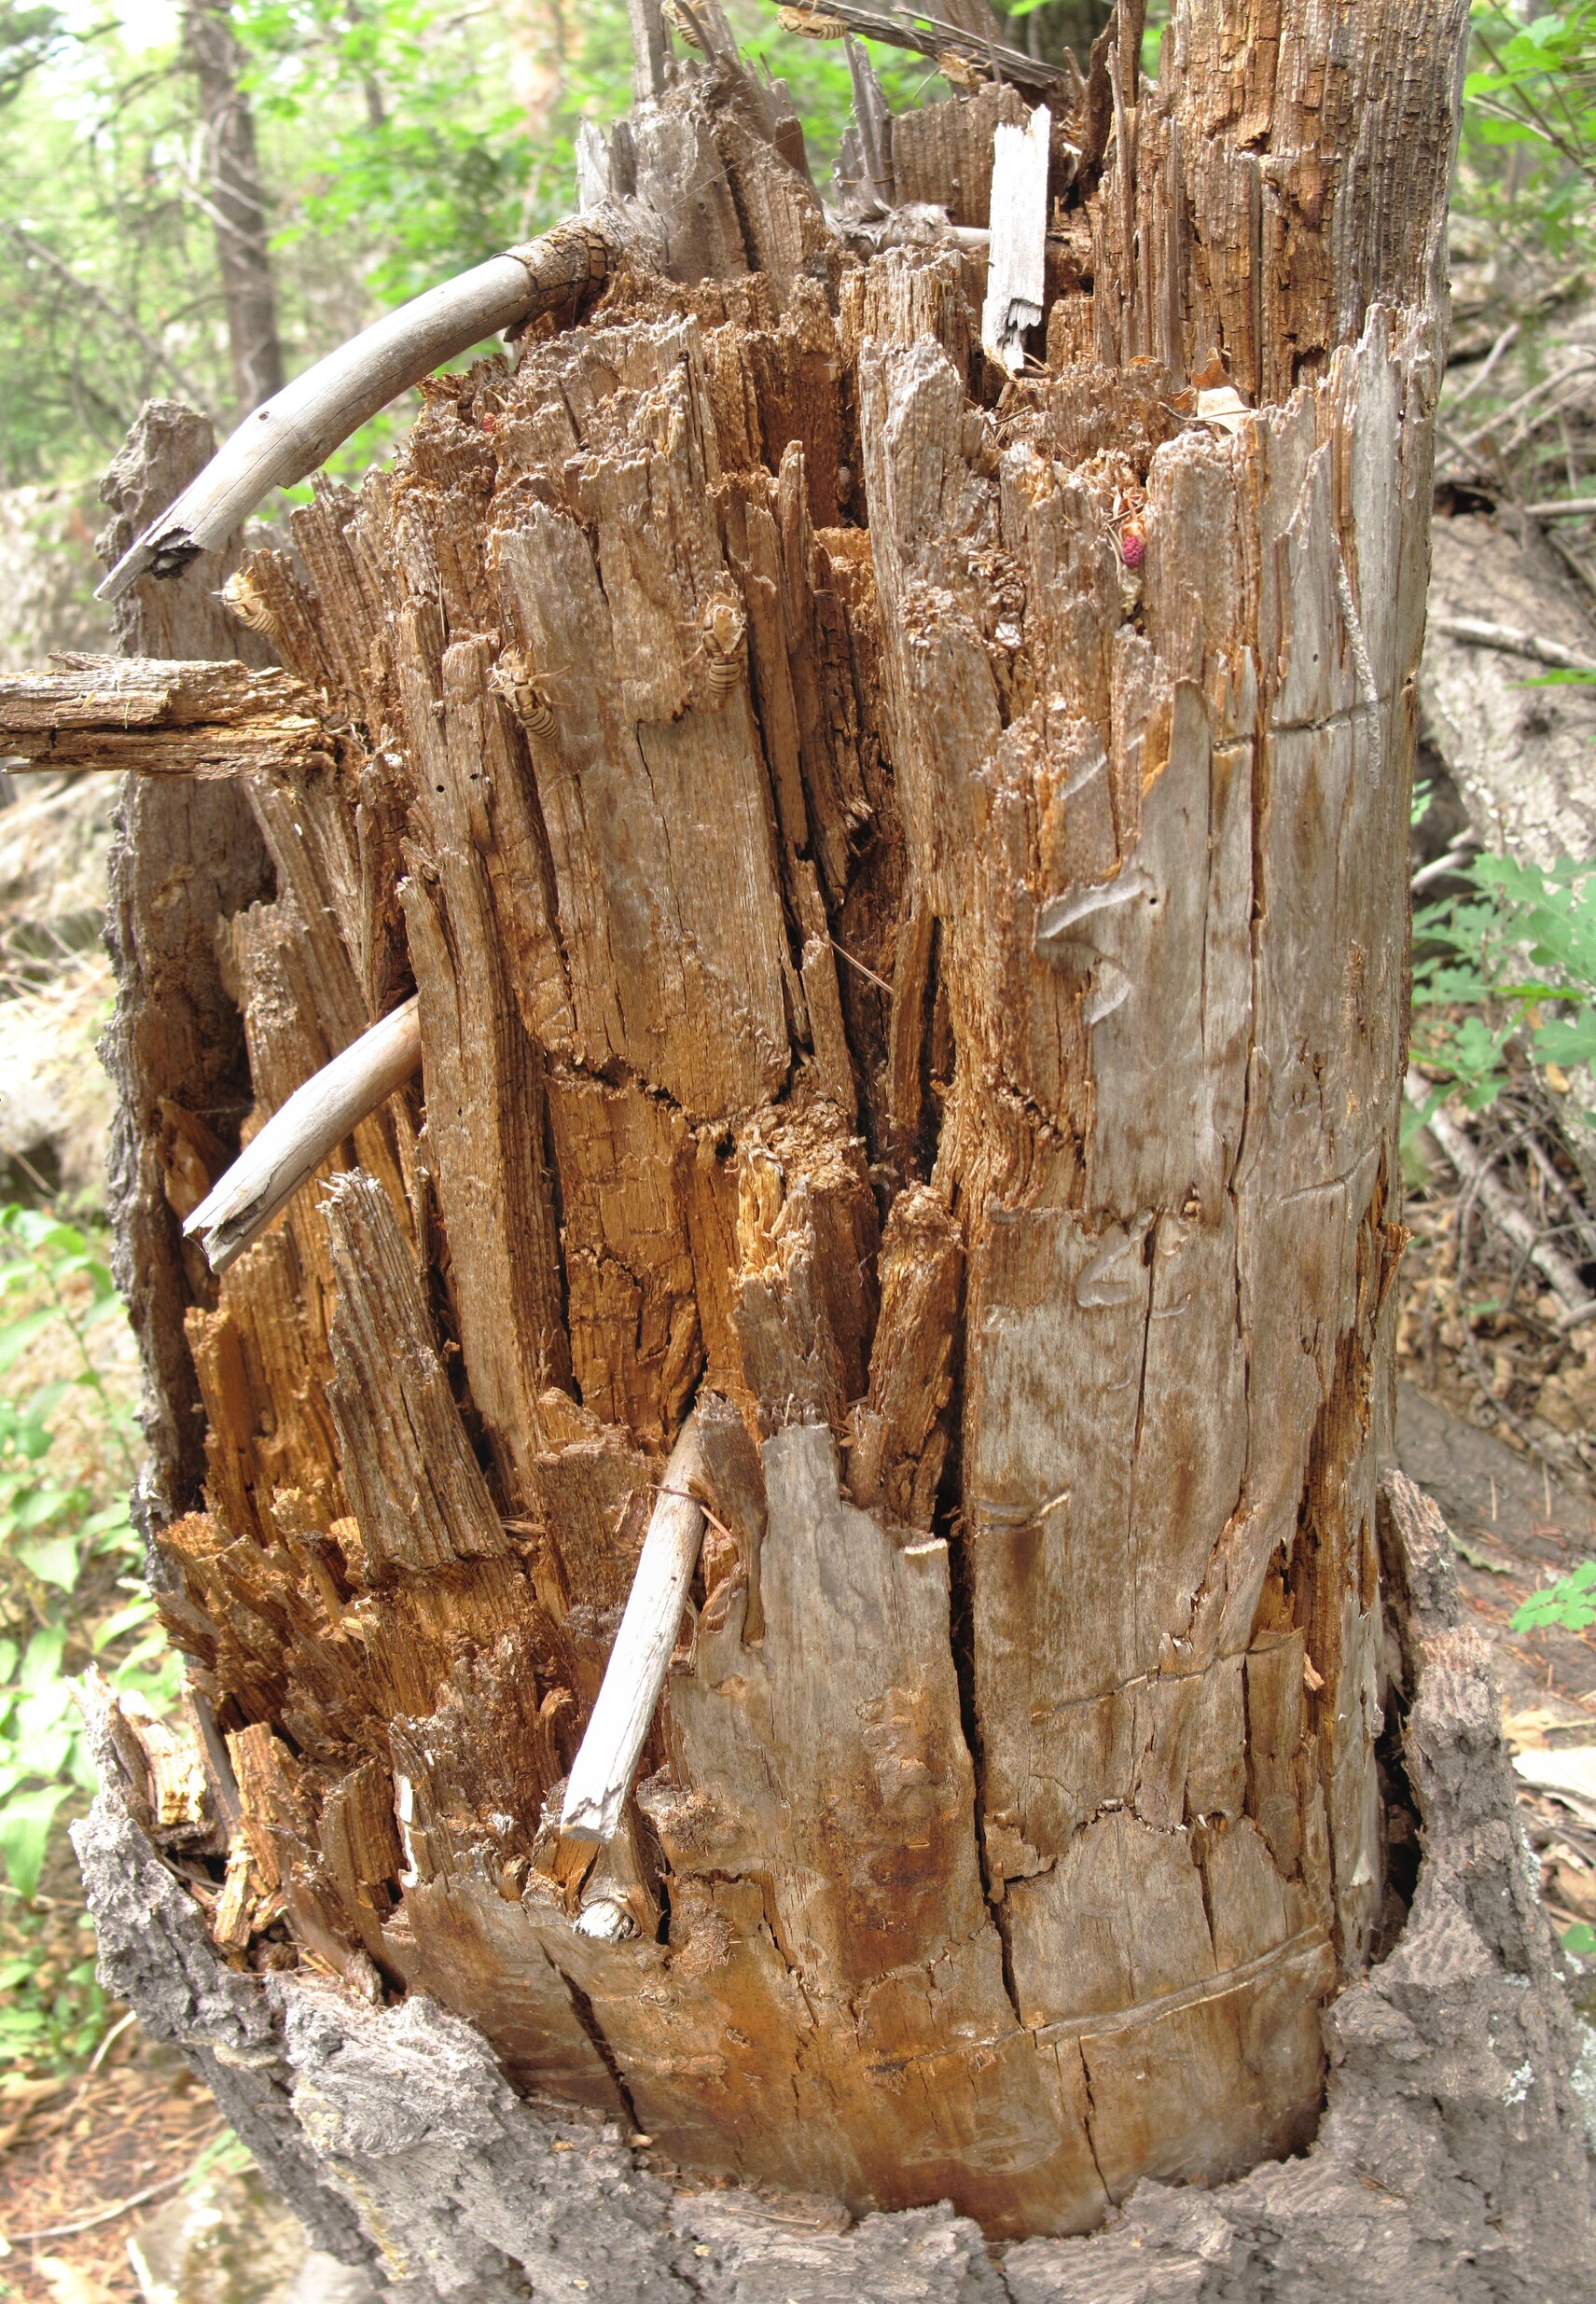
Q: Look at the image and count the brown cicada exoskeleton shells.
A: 6